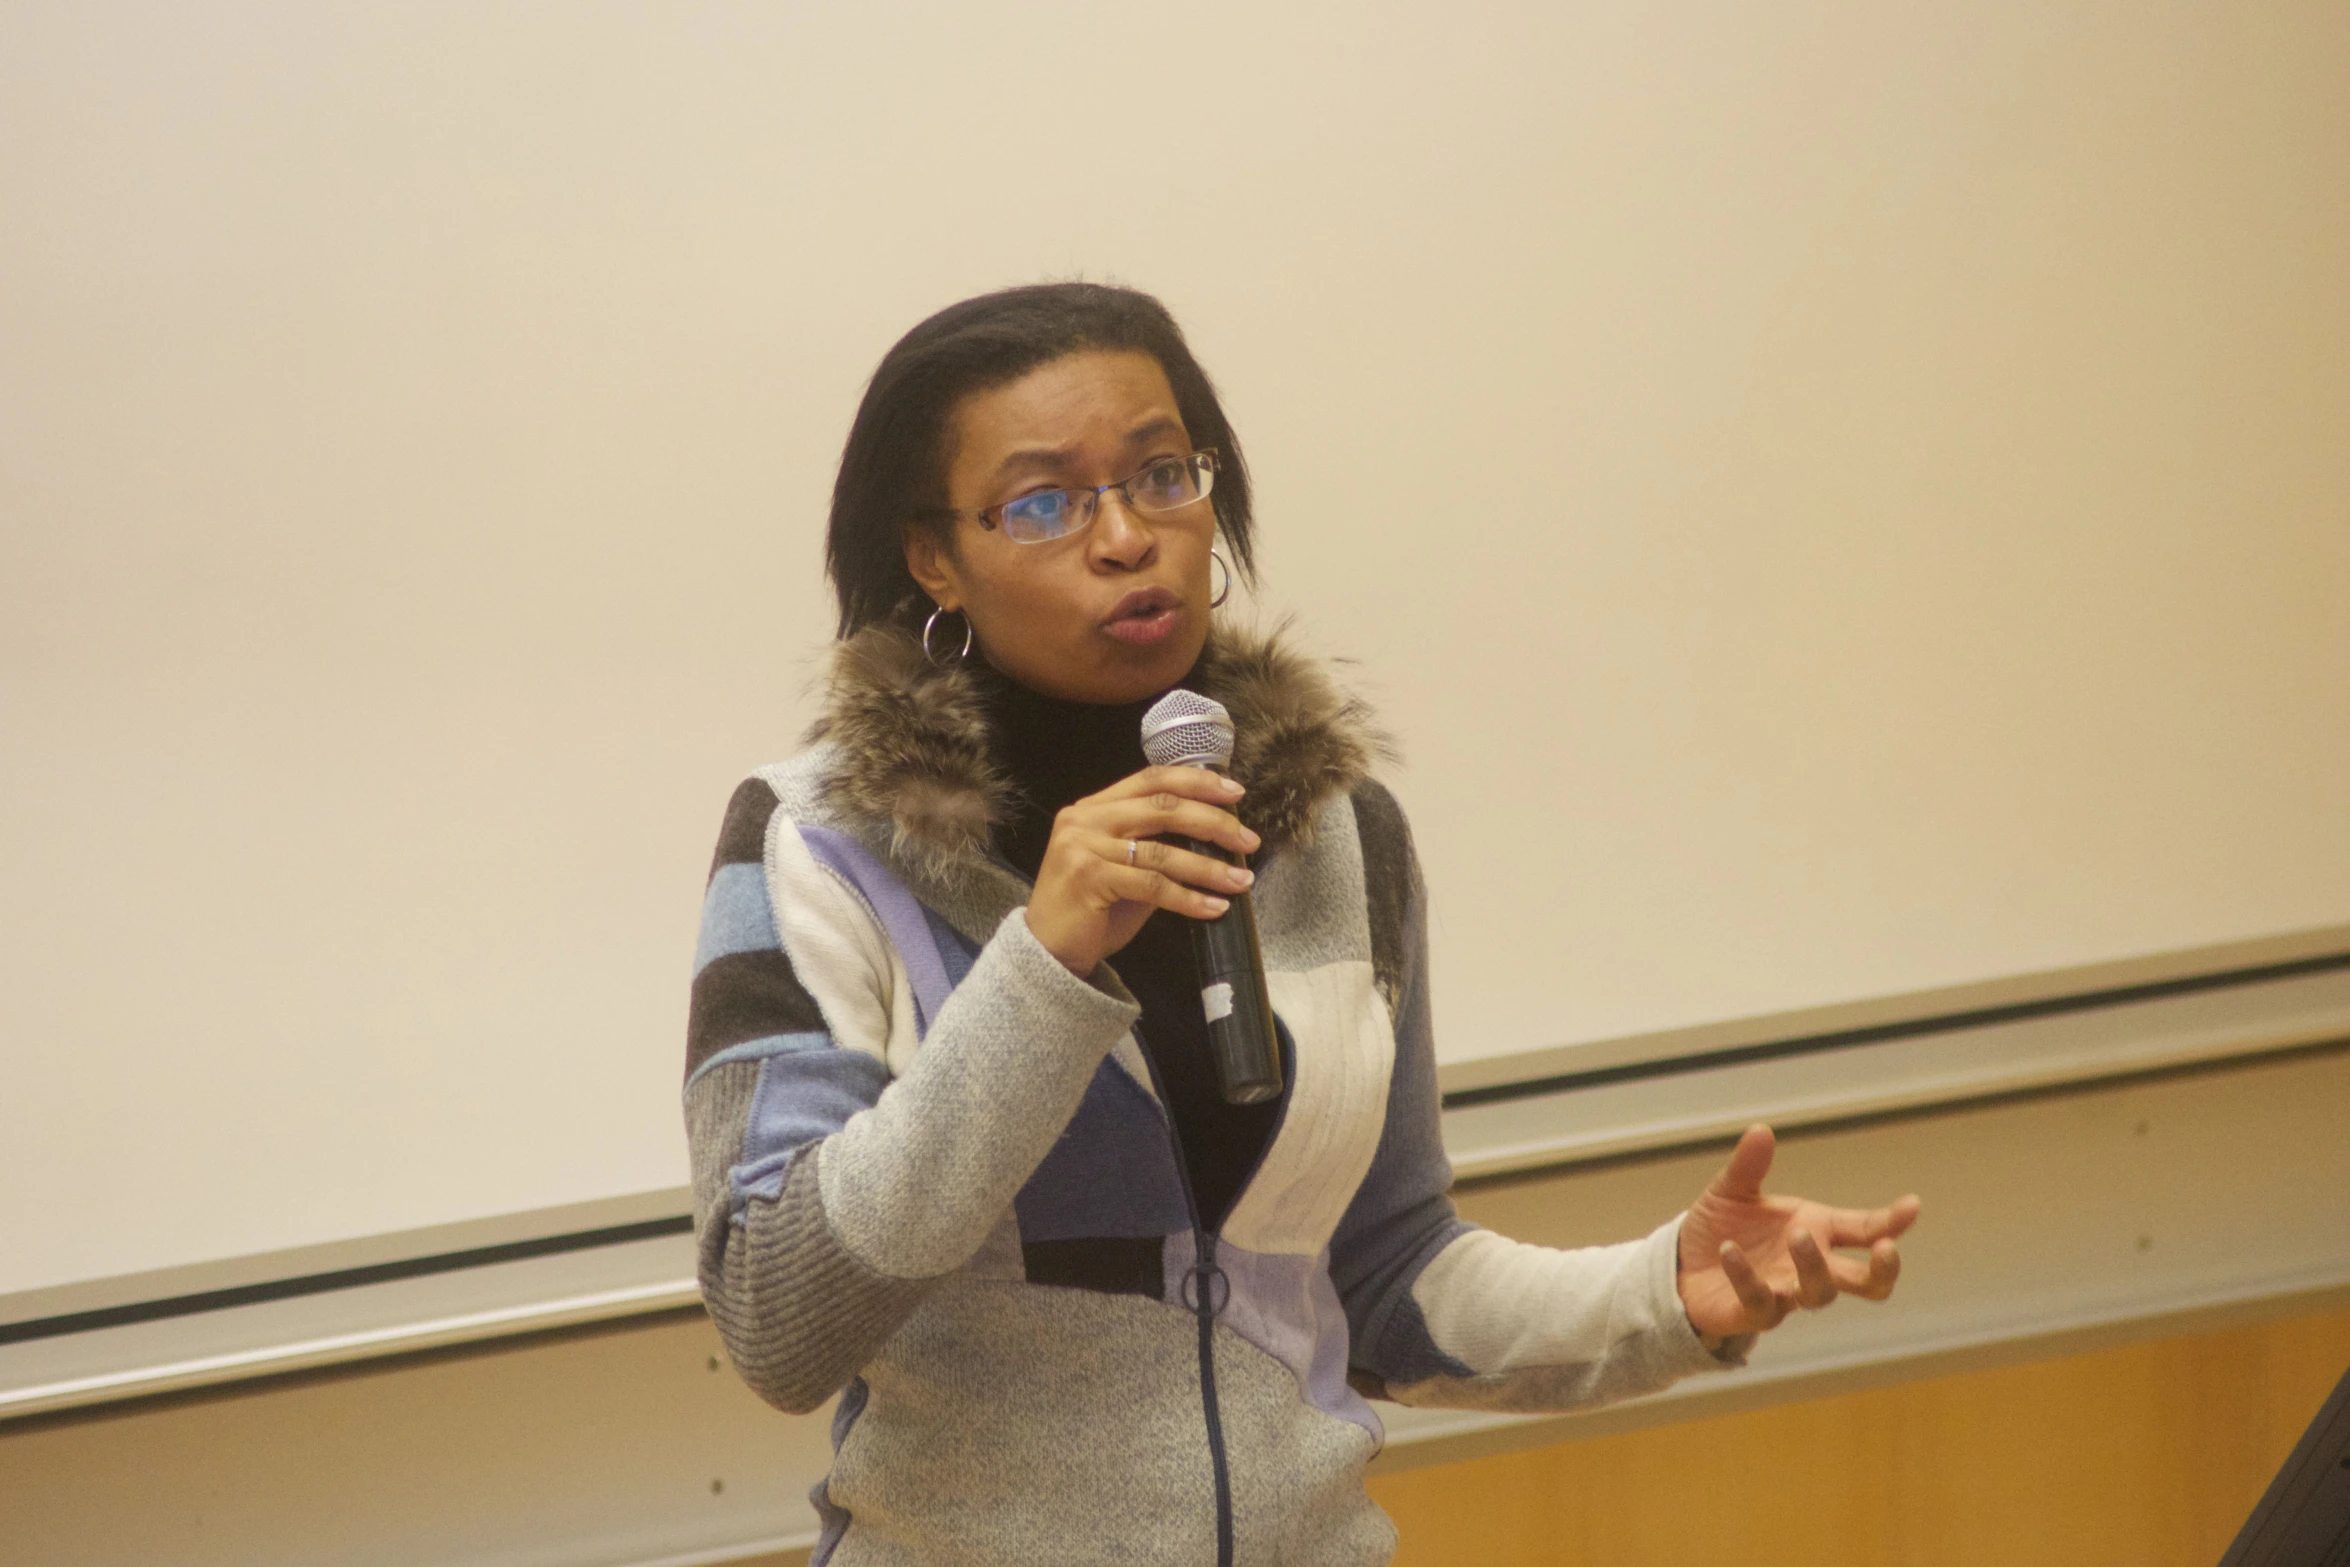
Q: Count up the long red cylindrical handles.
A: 0